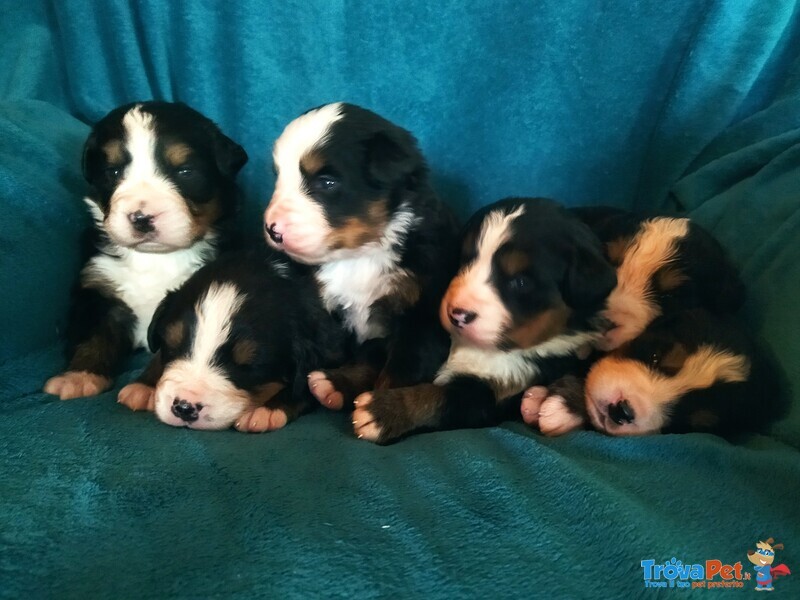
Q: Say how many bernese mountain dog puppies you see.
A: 6